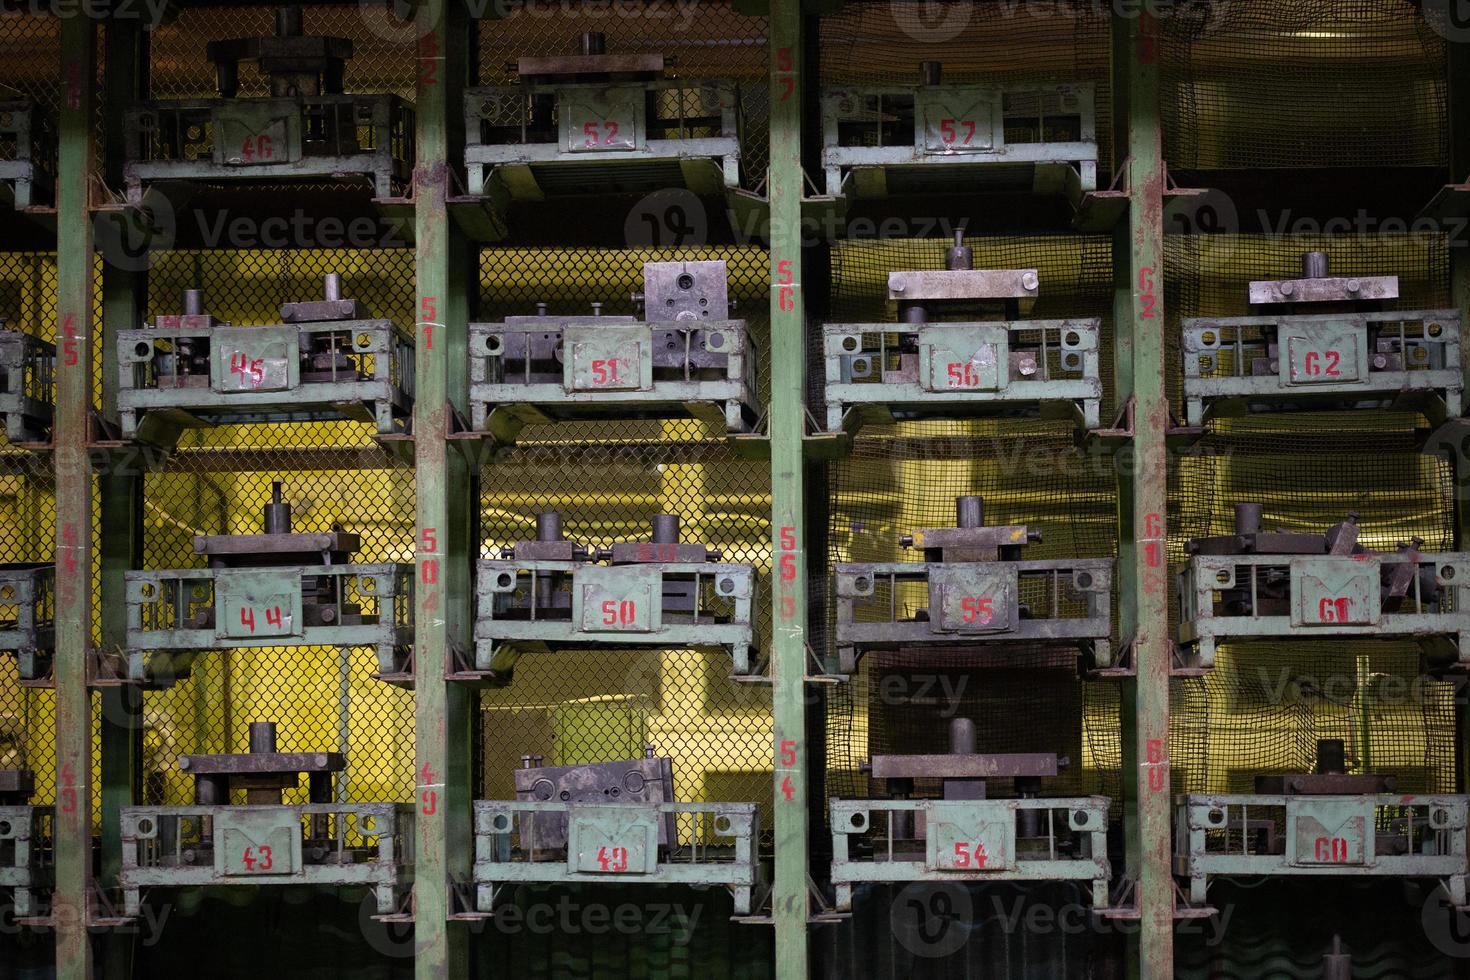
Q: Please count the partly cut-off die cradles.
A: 4